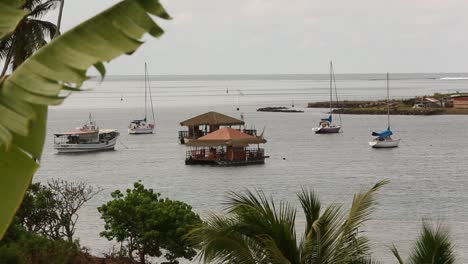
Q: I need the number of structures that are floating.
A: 2